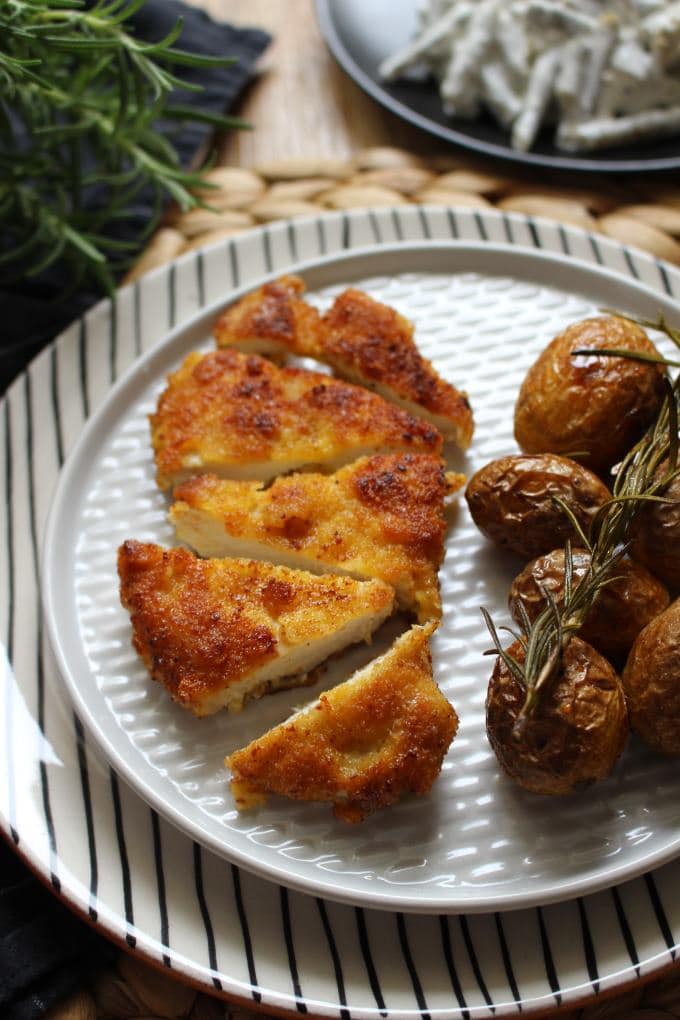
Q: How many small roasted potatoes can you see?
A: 6